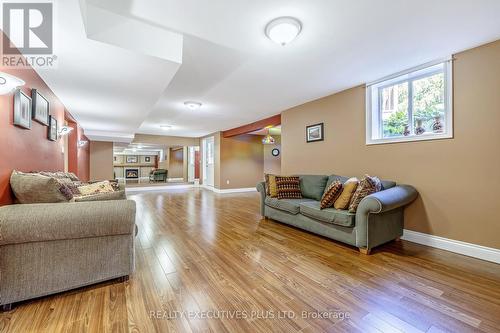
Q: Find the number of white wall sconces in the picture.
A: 3